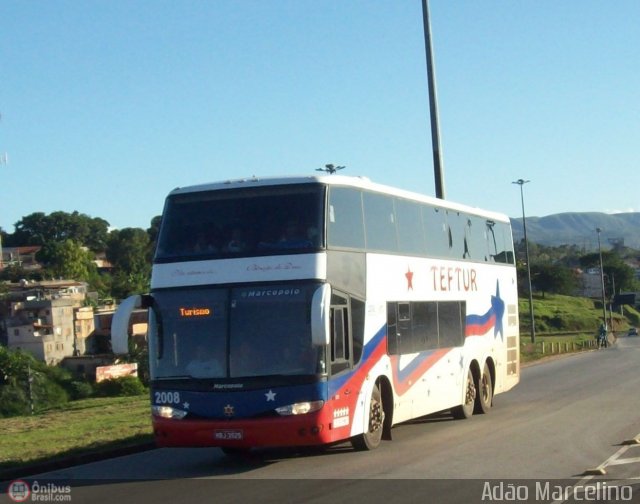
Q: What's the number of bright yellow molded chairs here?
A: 0